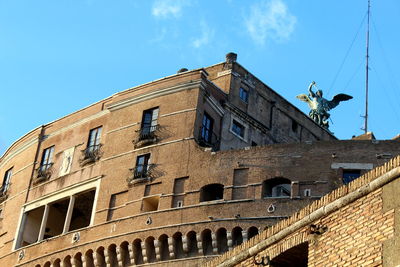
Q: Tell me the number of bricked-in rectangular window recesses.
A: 4